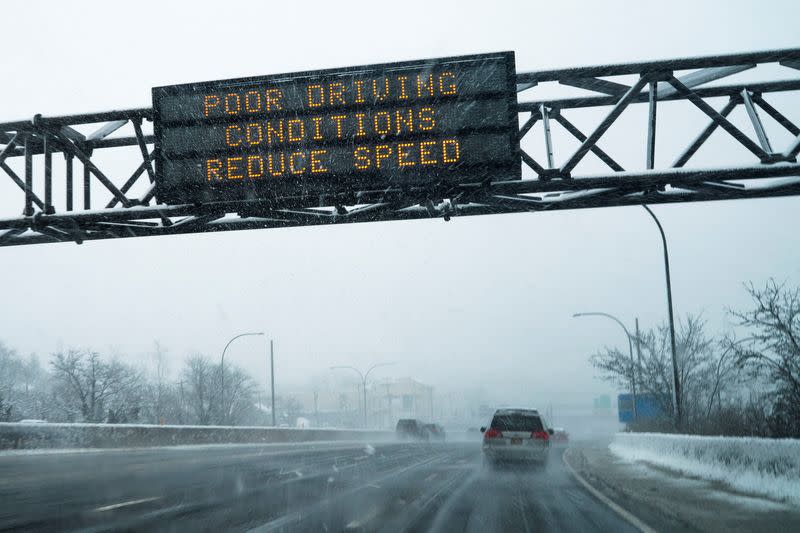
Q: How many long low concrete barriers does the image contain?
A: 2